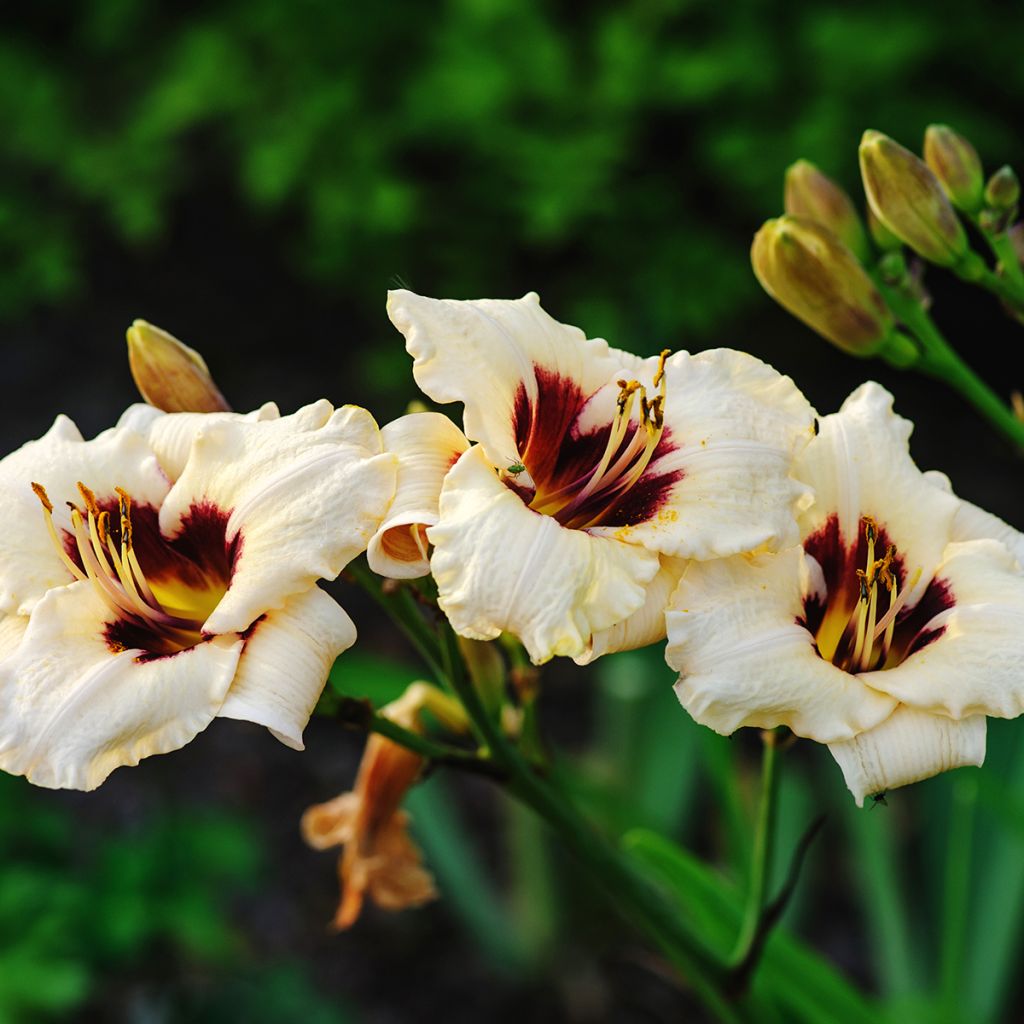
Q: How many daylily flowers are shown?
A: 3